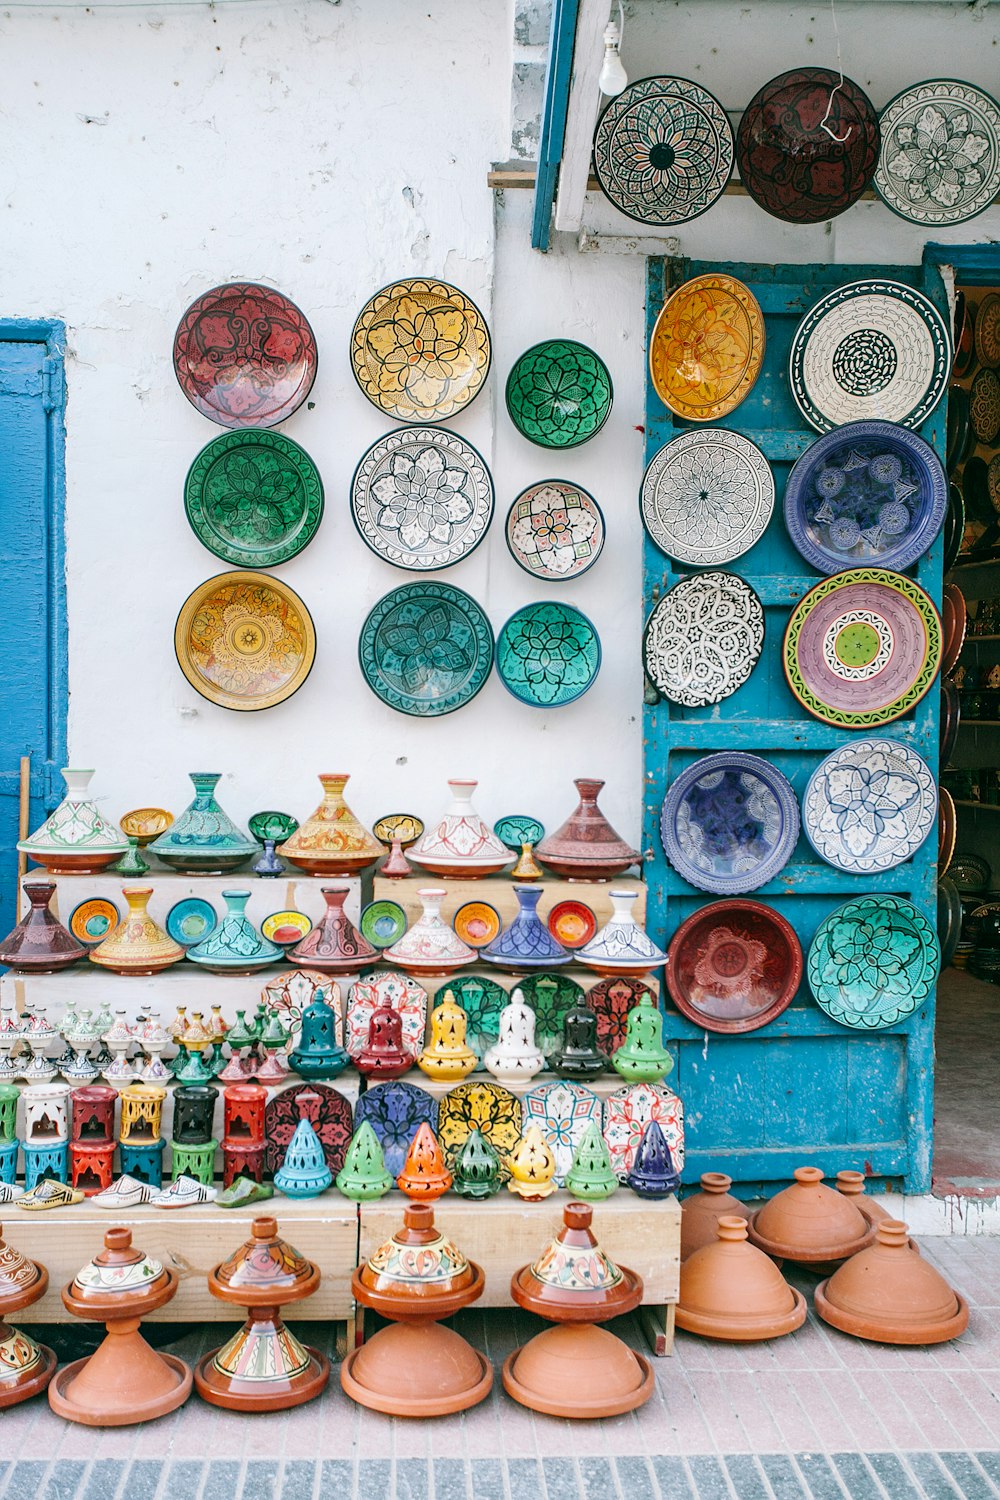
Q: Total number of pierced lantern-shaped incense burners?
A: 13